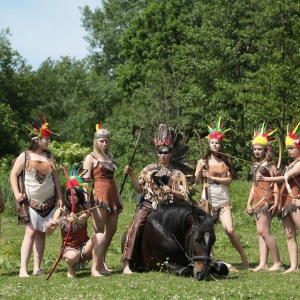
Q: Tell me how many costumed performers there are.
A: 7